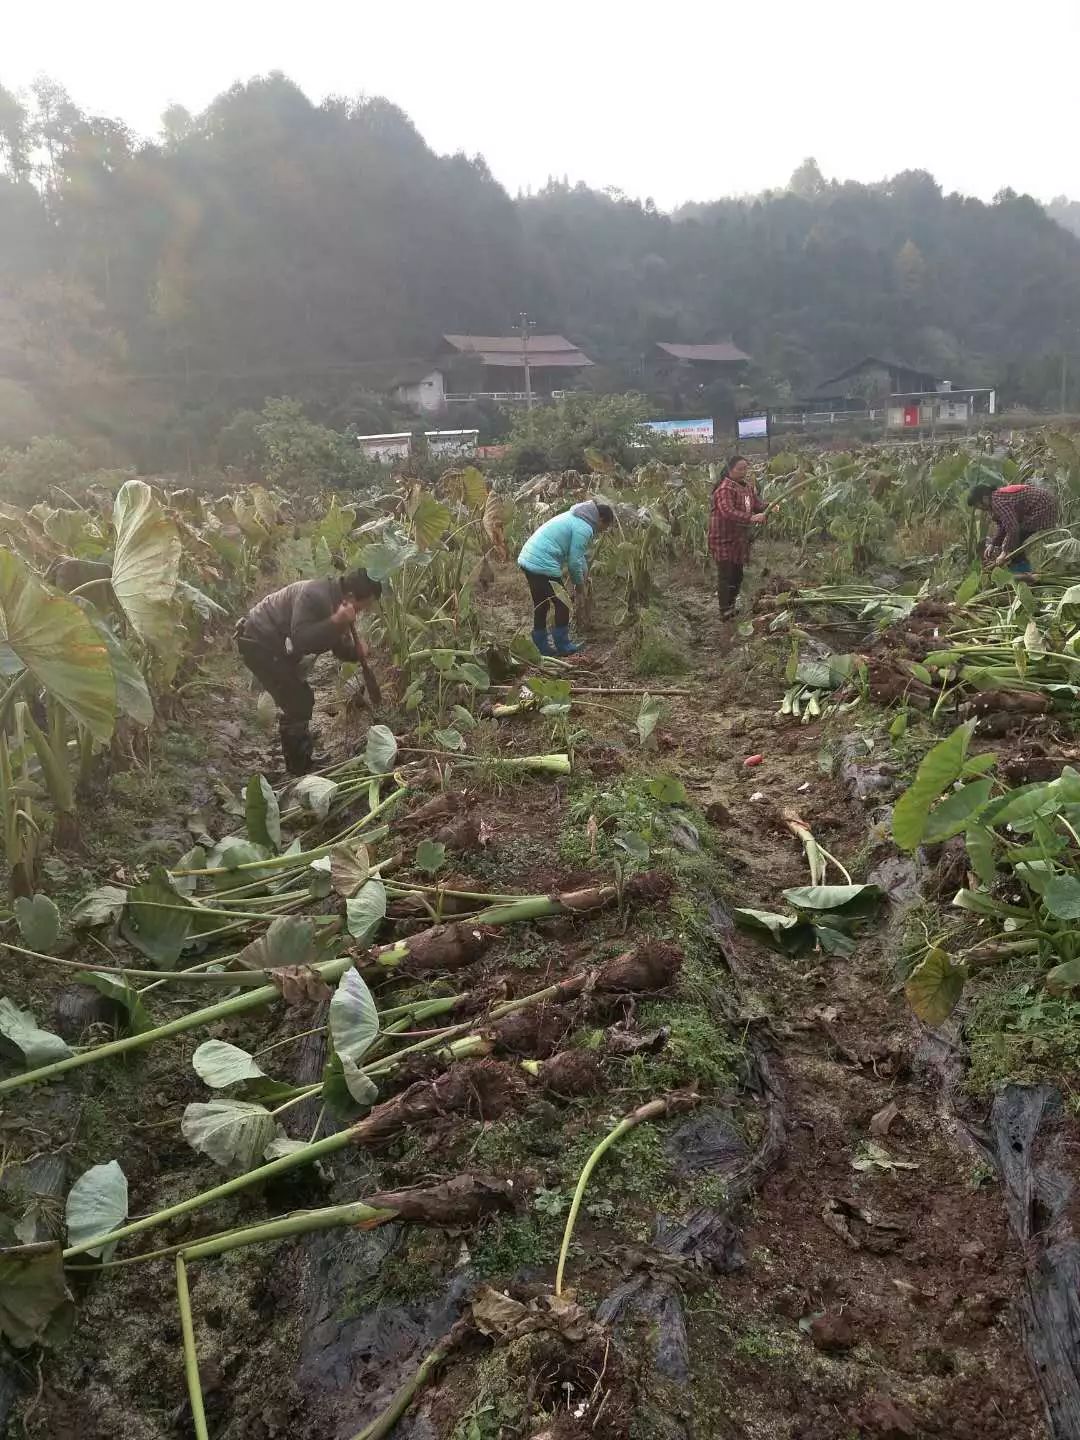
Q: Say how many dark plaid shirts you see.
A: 2